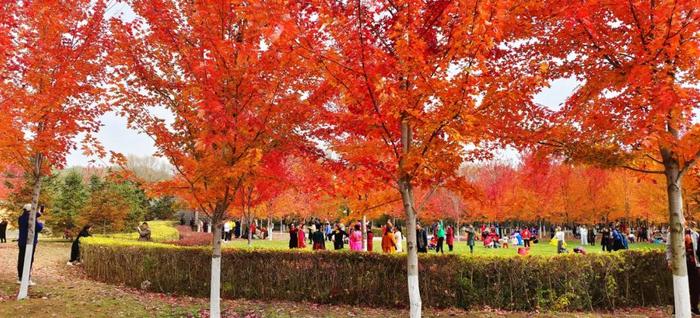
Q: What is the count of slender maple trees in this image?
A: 4